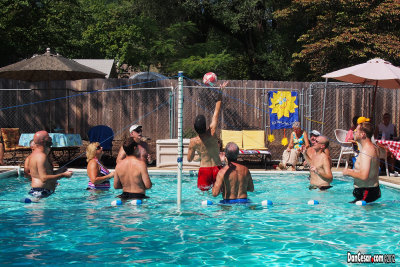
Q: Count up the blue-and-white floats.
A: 7